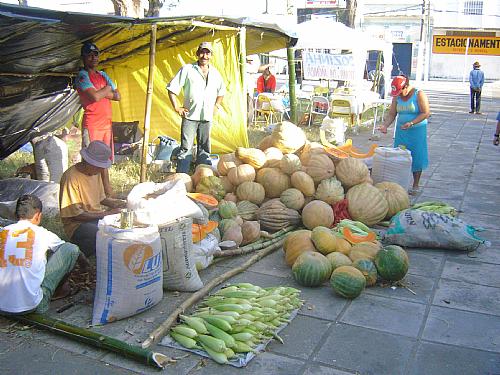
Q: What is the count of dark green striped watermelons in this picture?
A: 3